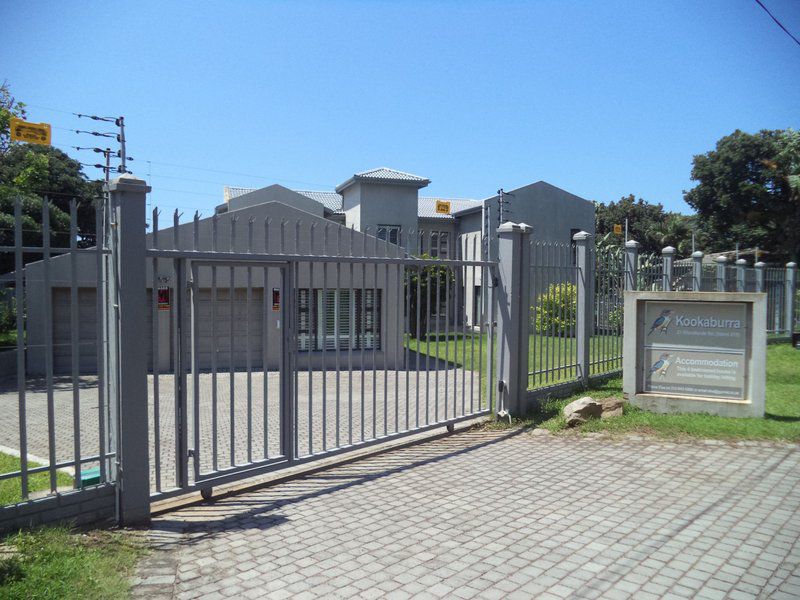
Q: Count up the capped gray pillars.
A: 11